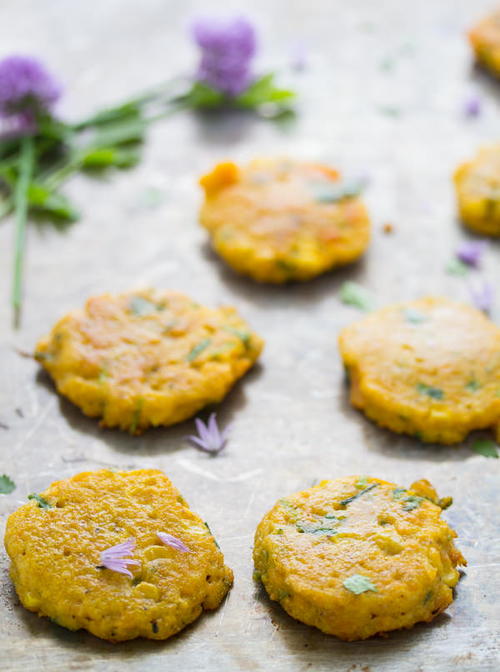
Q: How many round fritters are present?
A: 7